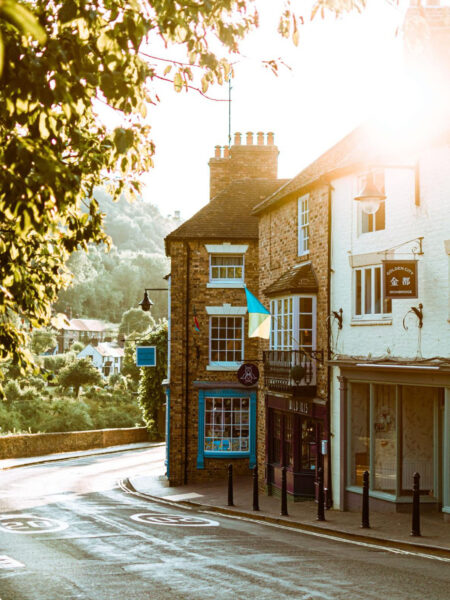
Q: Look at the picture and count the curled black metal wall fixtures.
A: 2